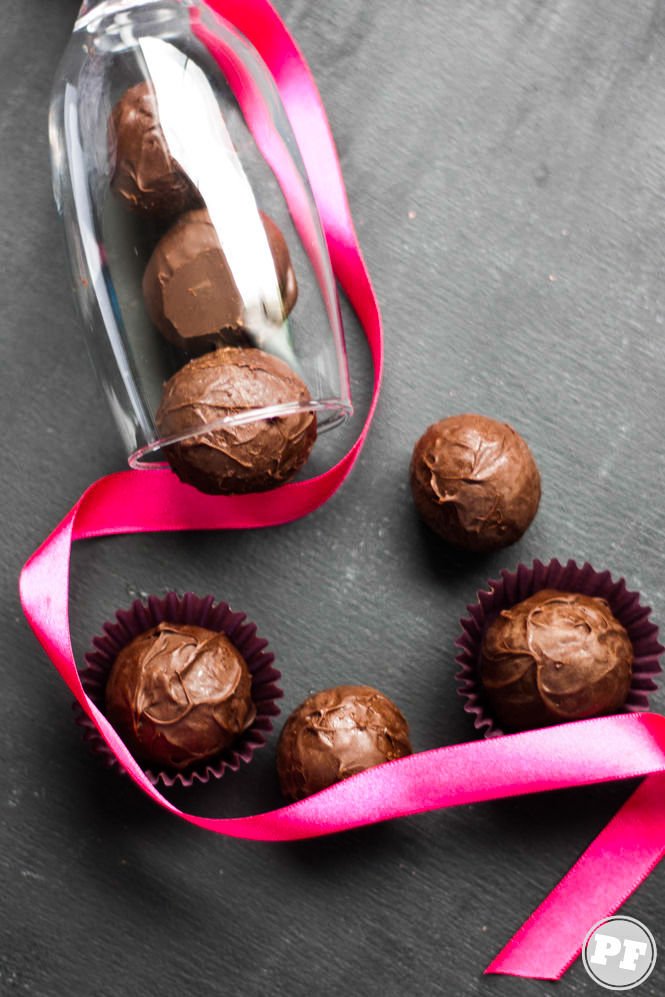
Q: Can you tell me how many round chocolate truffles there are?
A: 7